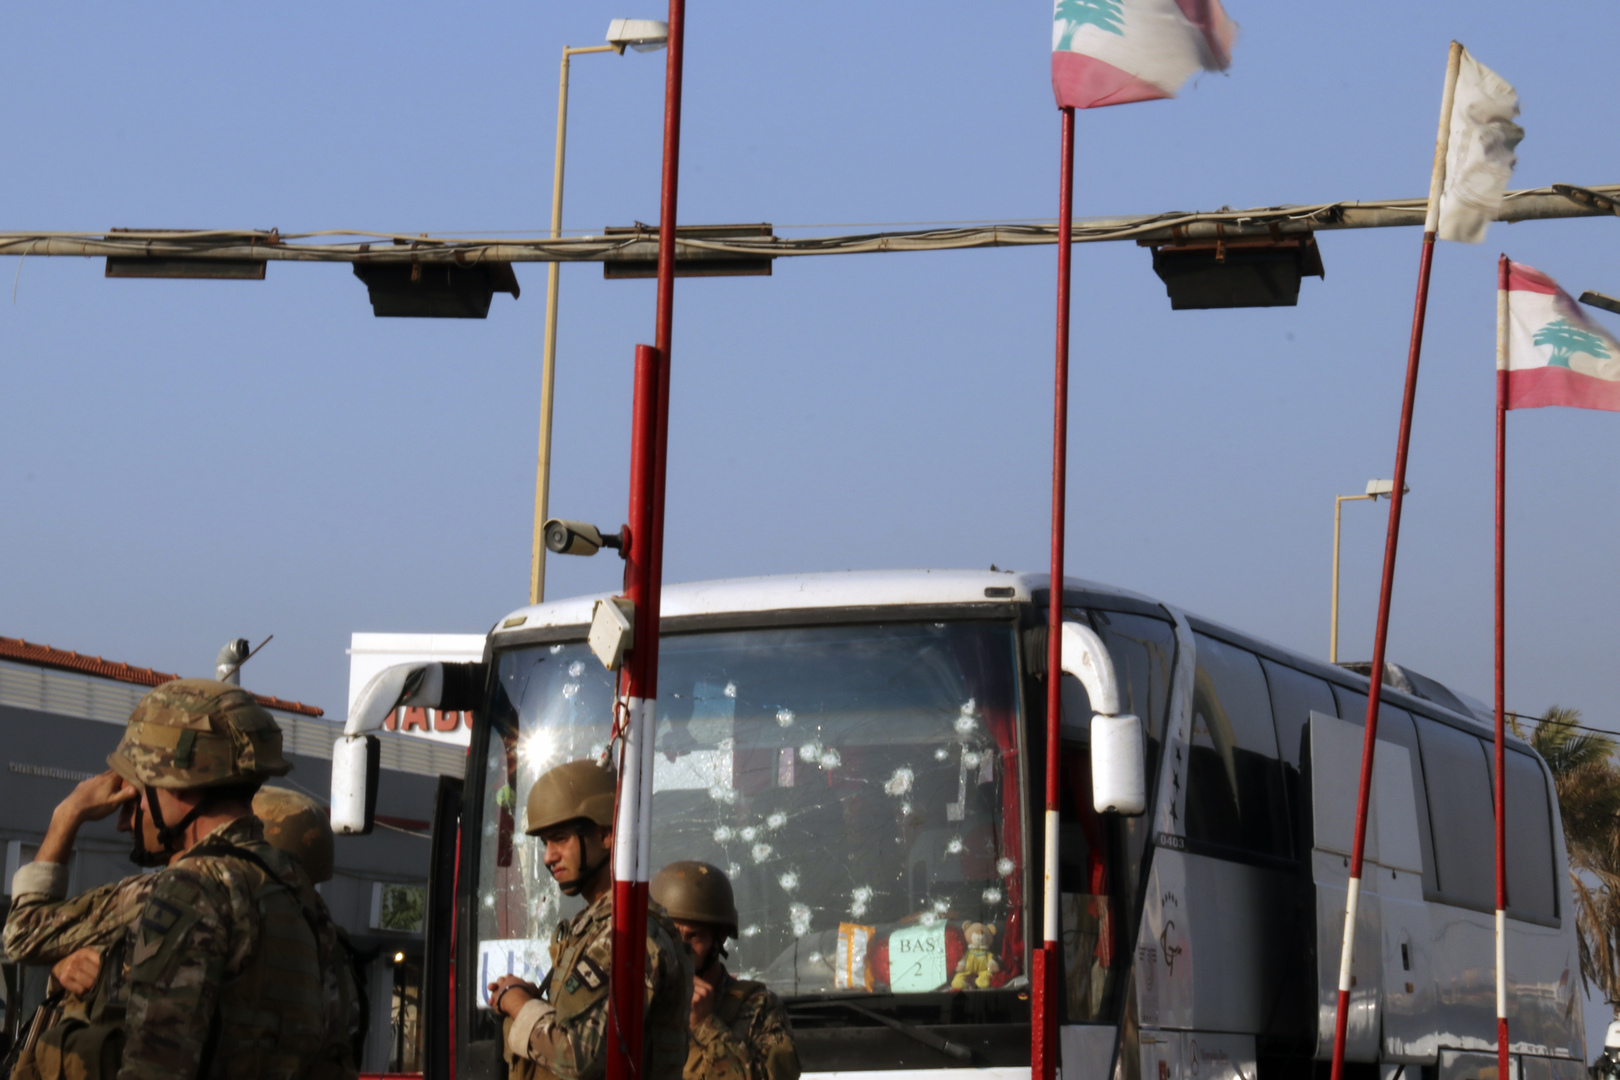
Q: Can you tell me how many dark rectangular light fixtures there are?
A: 4